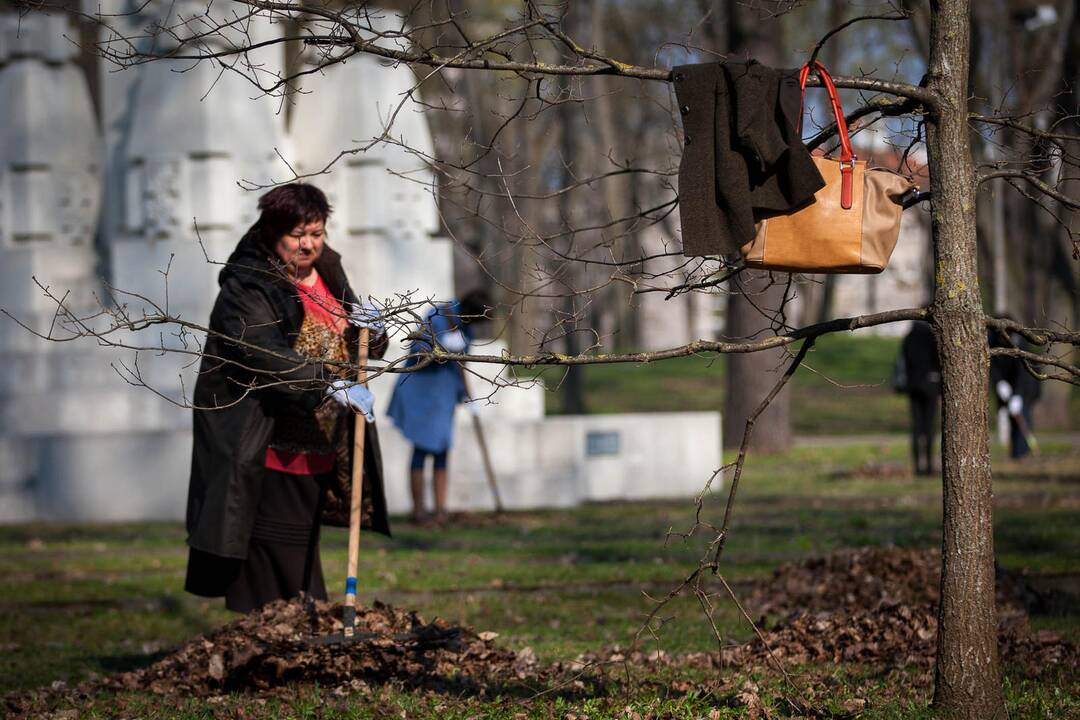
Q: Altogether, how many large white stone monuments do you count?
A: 3